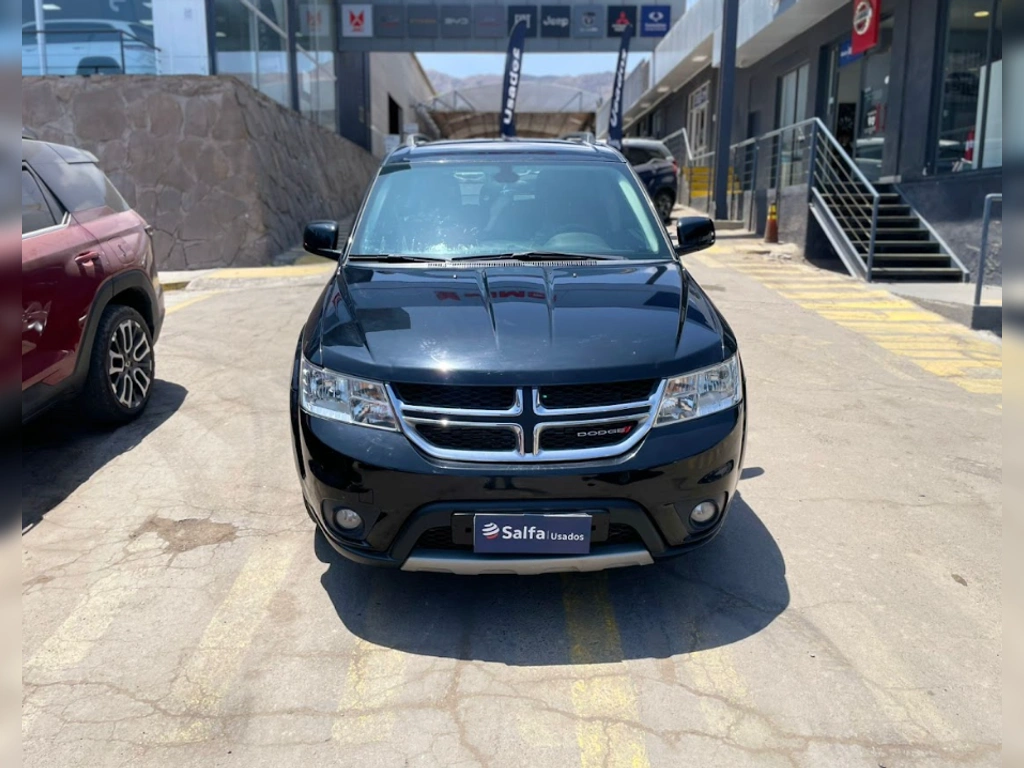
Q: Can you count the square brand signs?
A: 10